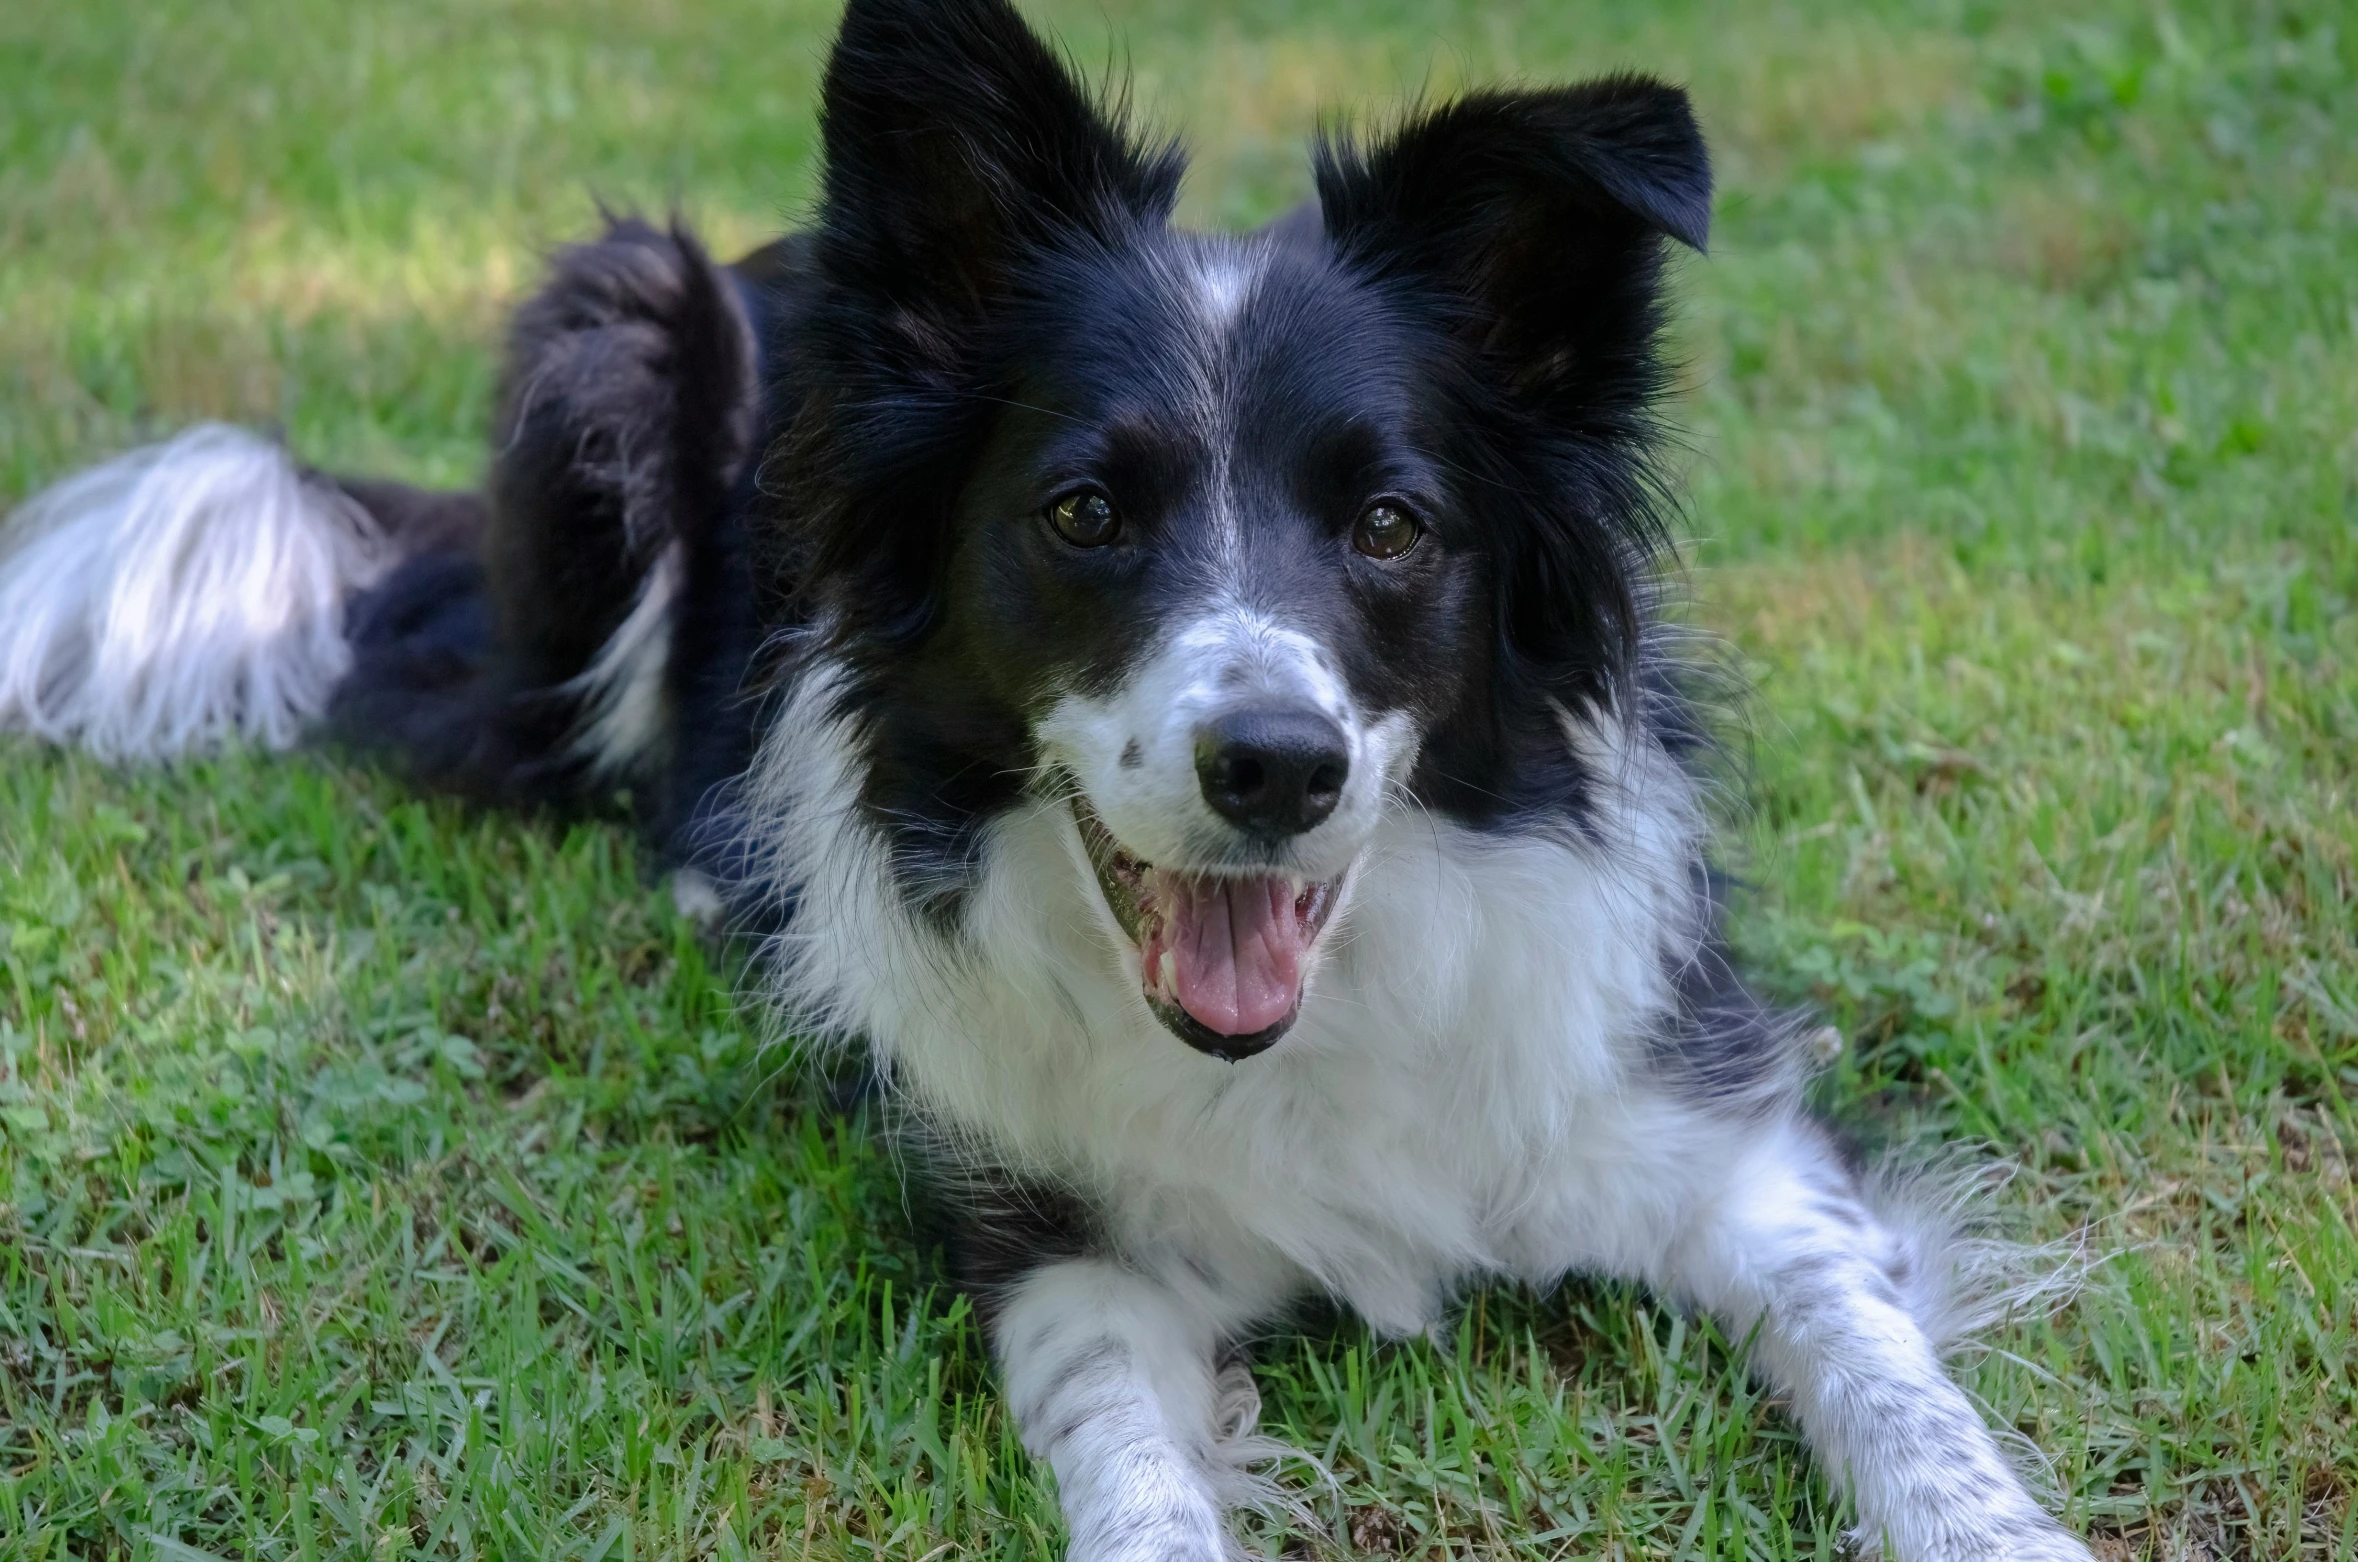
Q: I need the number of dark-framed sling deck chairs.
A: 0